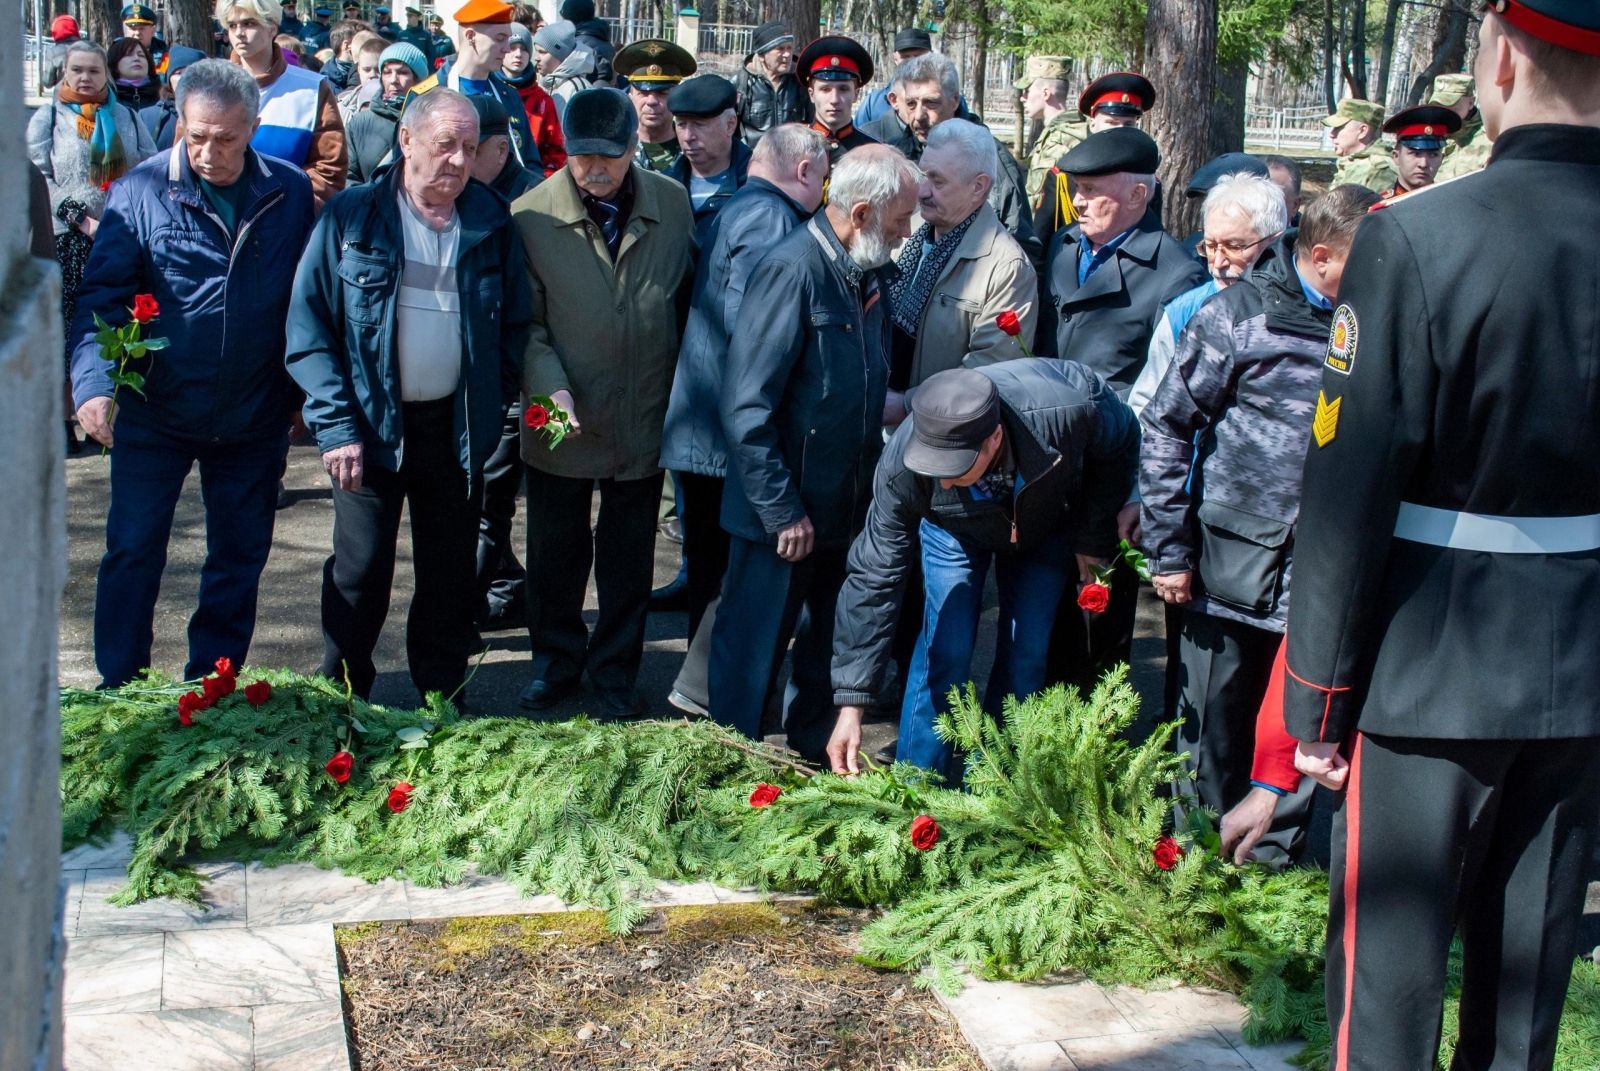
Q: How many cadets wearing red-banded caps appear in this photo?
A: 4